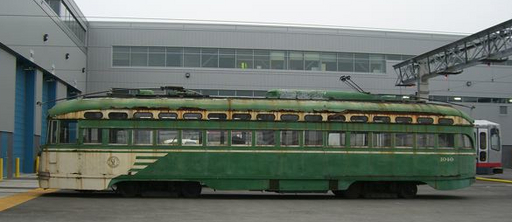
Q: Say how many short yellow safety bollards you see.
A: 3